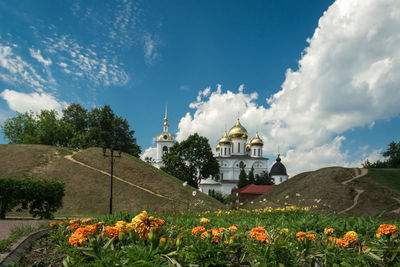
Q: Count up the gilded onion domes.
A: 5